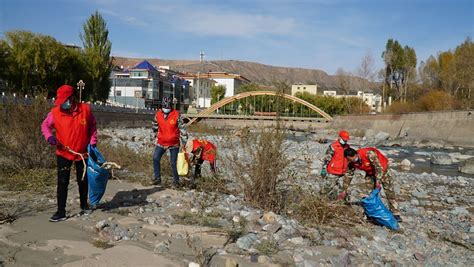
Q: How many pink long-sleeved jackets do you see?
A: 1